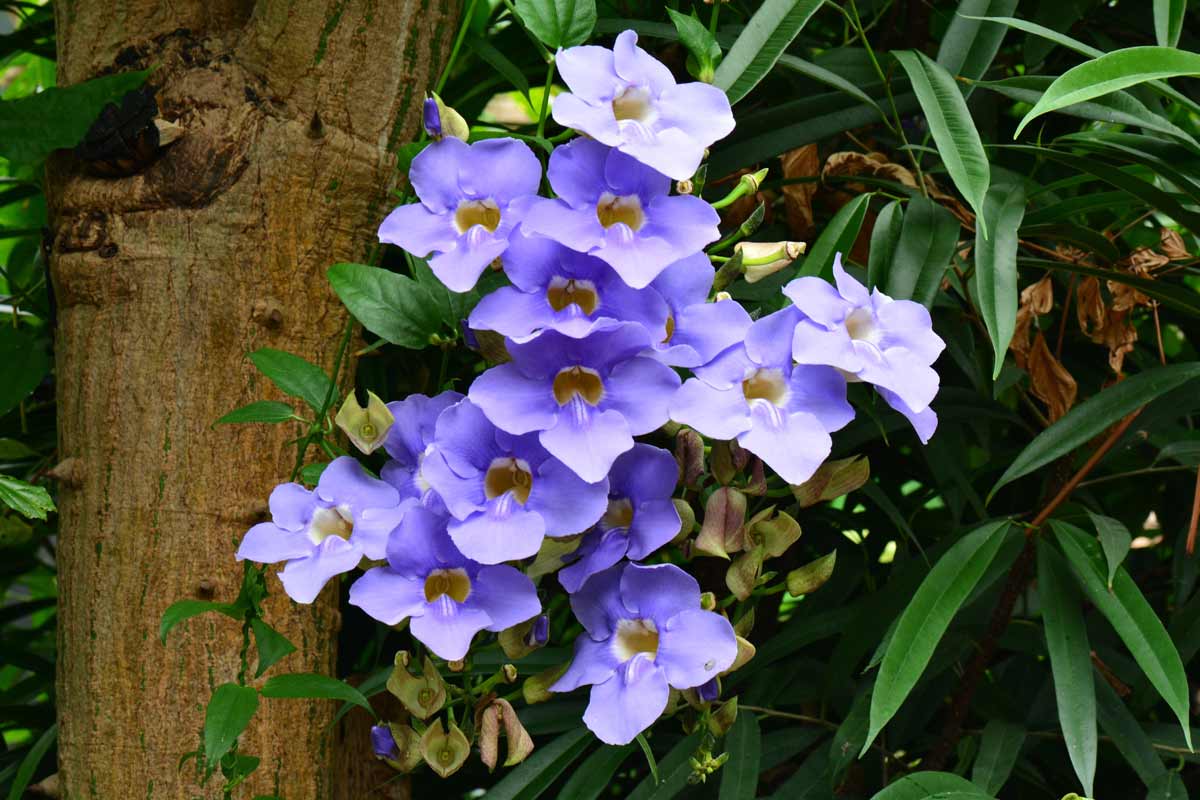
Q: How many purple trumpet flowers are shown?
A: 14